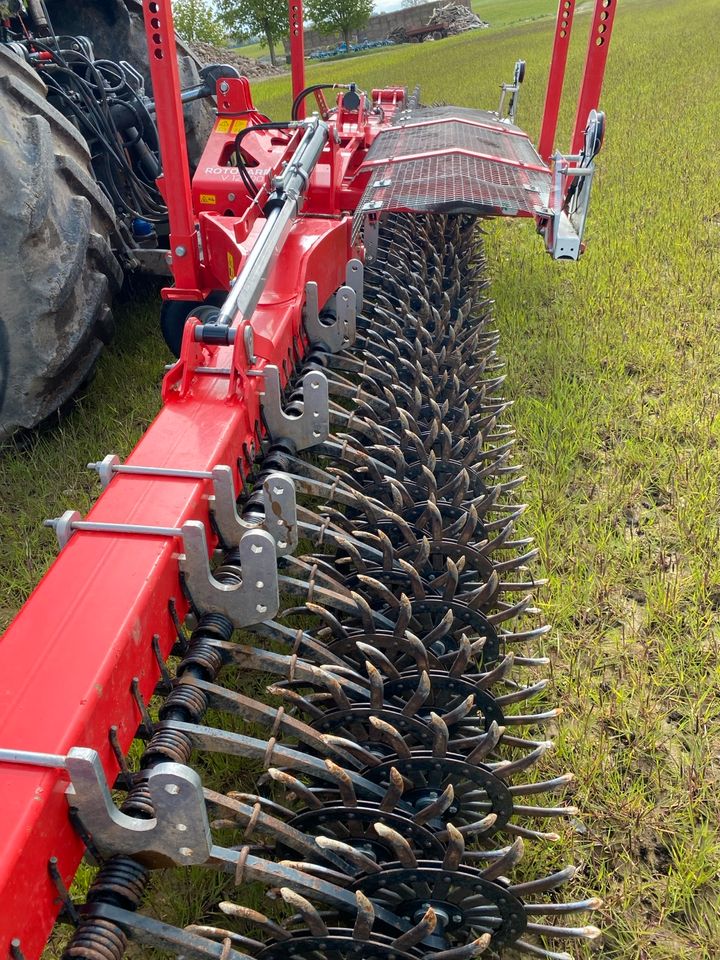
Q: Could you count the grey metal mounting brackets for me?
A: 6